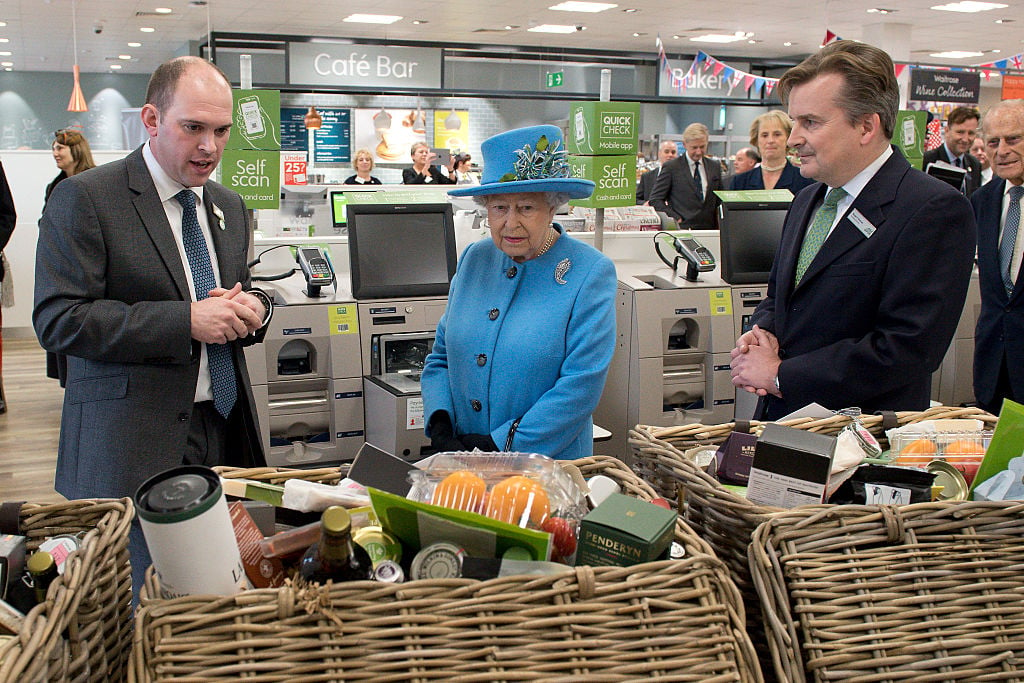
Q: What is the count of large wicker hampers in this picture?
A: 3